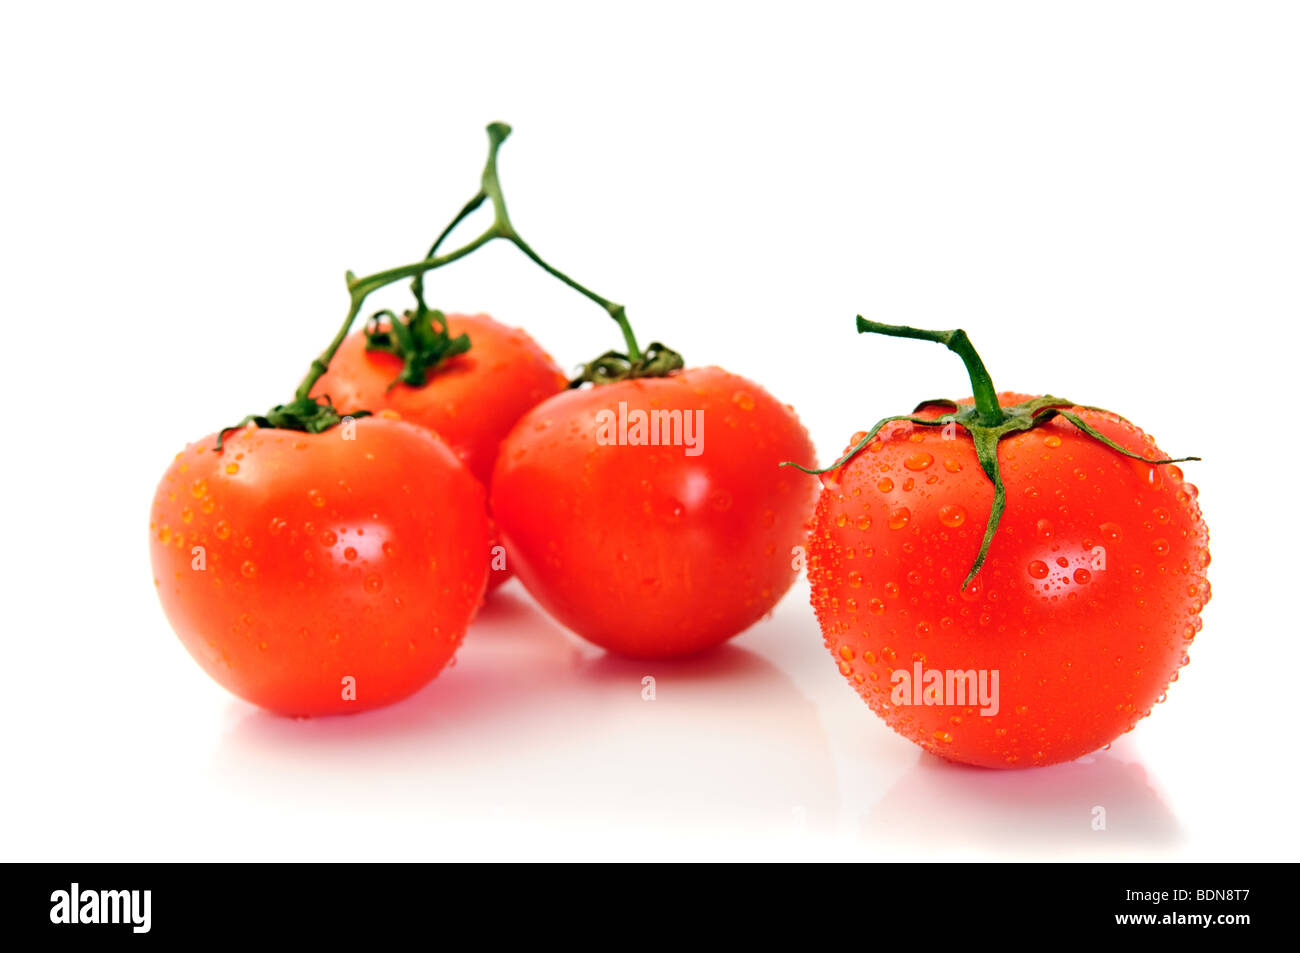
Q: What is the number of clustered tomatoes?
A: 3